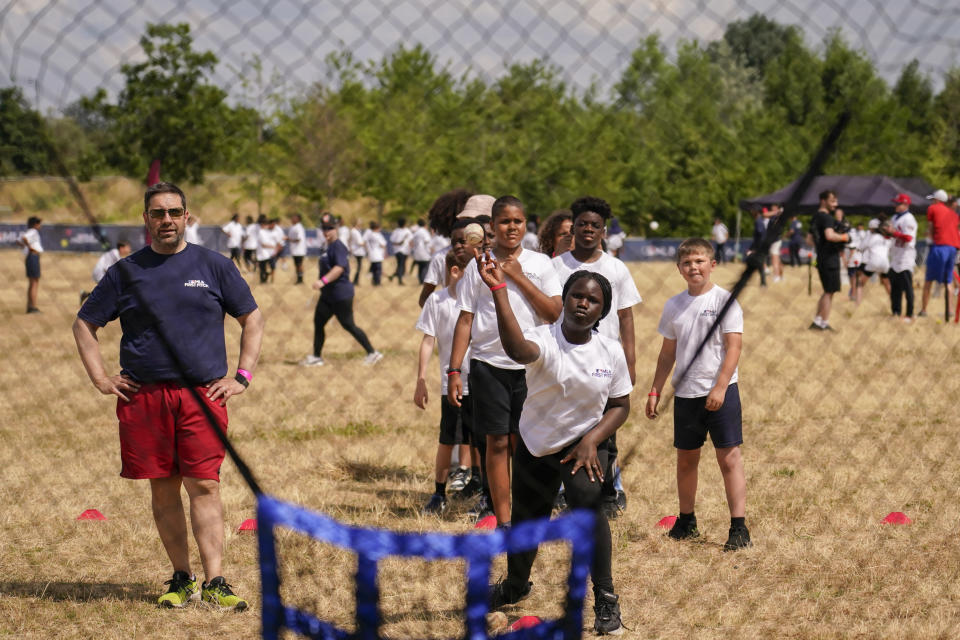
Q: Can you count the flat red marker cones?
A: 6